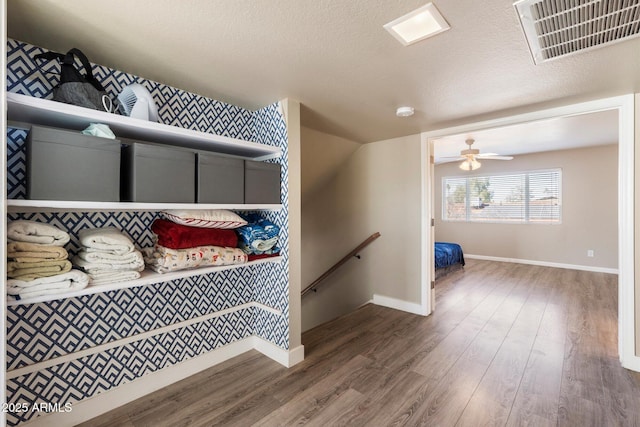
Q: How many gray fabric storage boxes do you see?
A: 4